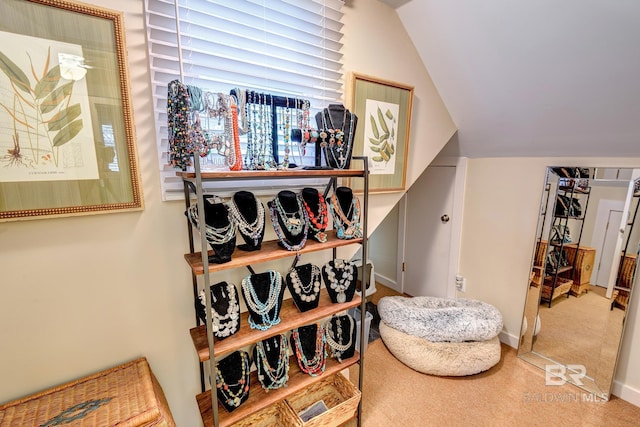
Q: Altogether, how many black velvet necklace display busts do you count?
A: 14